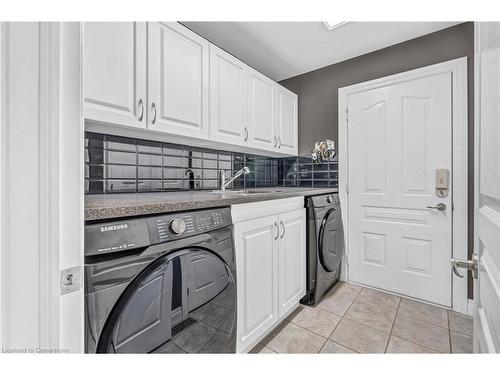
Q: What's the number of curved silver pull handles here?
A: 7